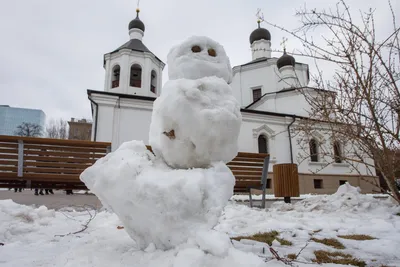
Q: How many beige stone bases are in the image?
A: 1